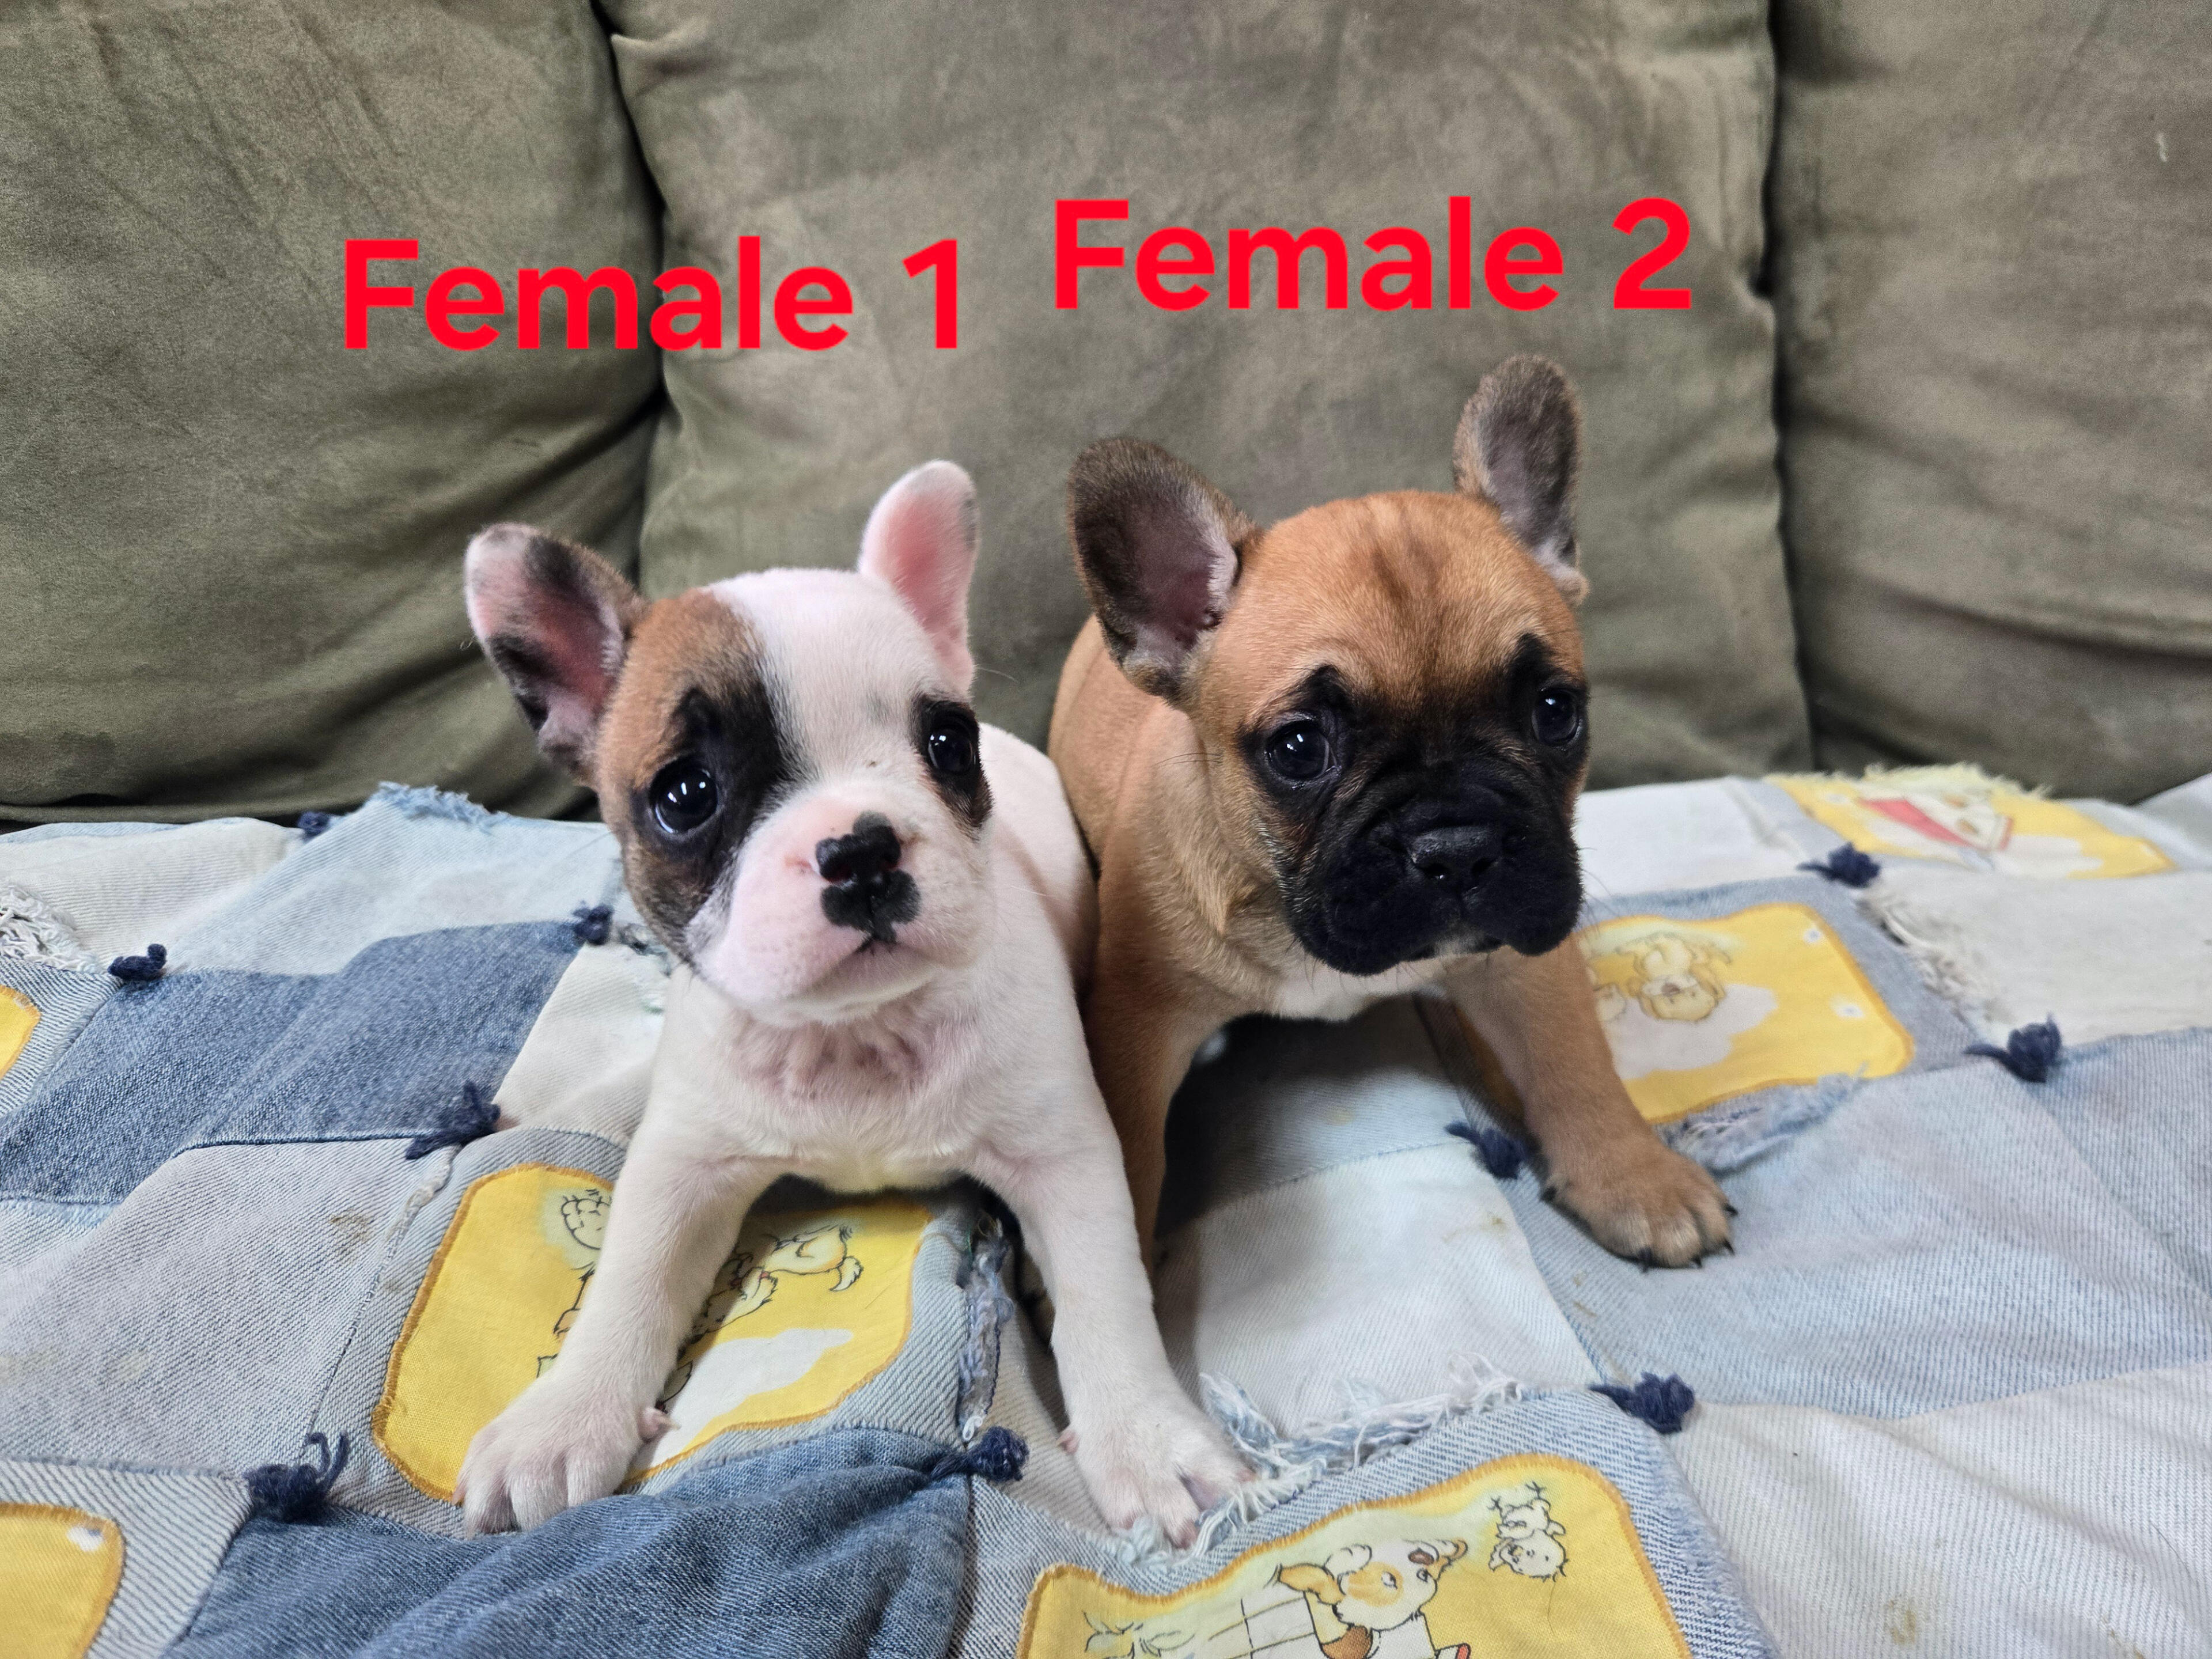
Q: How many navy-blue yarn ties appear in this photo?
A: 10